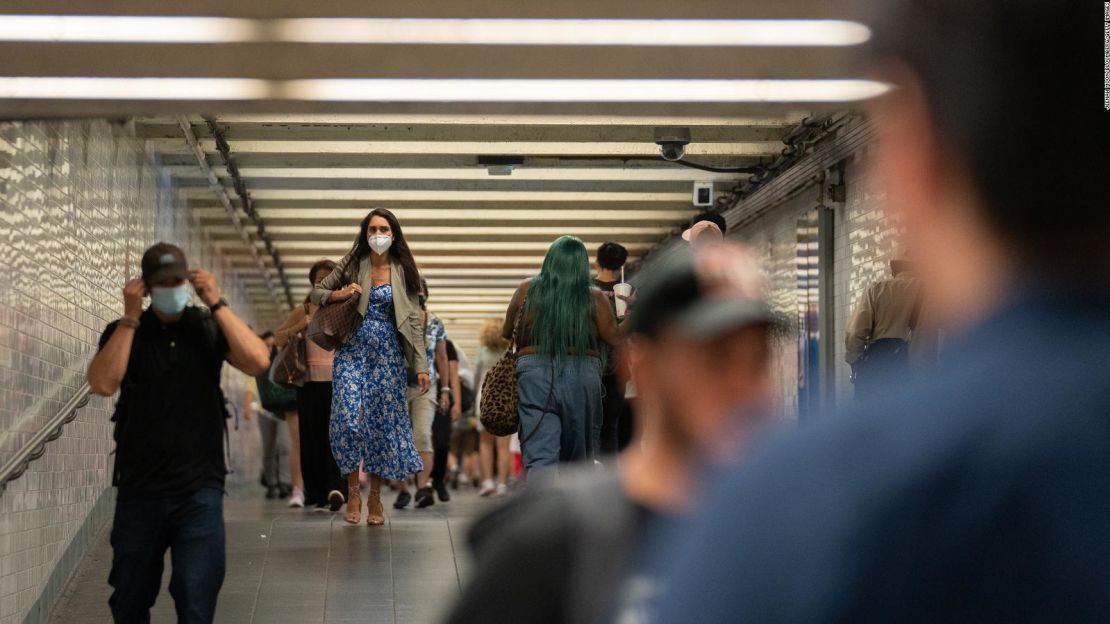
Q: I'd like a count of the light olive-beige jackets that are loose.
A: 1